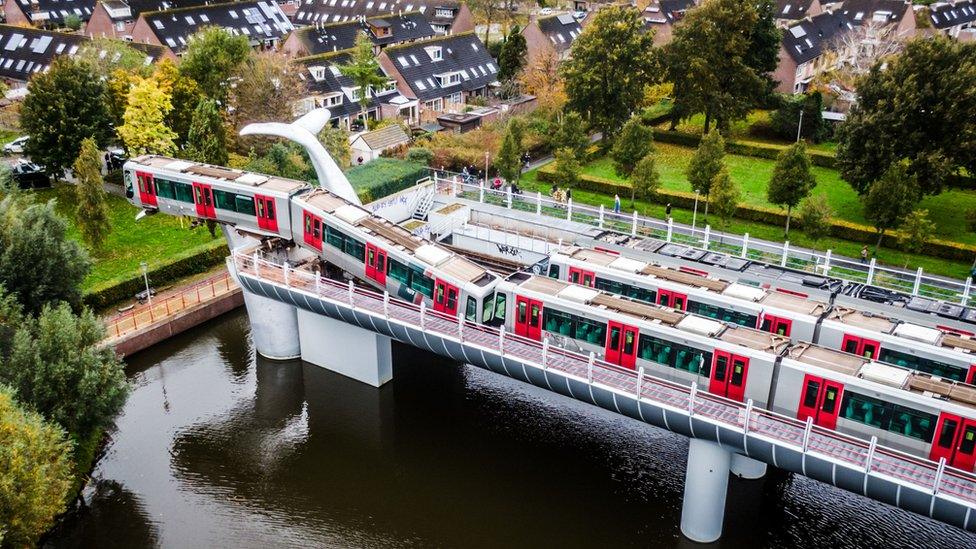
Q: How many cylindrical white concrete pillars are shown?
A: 3